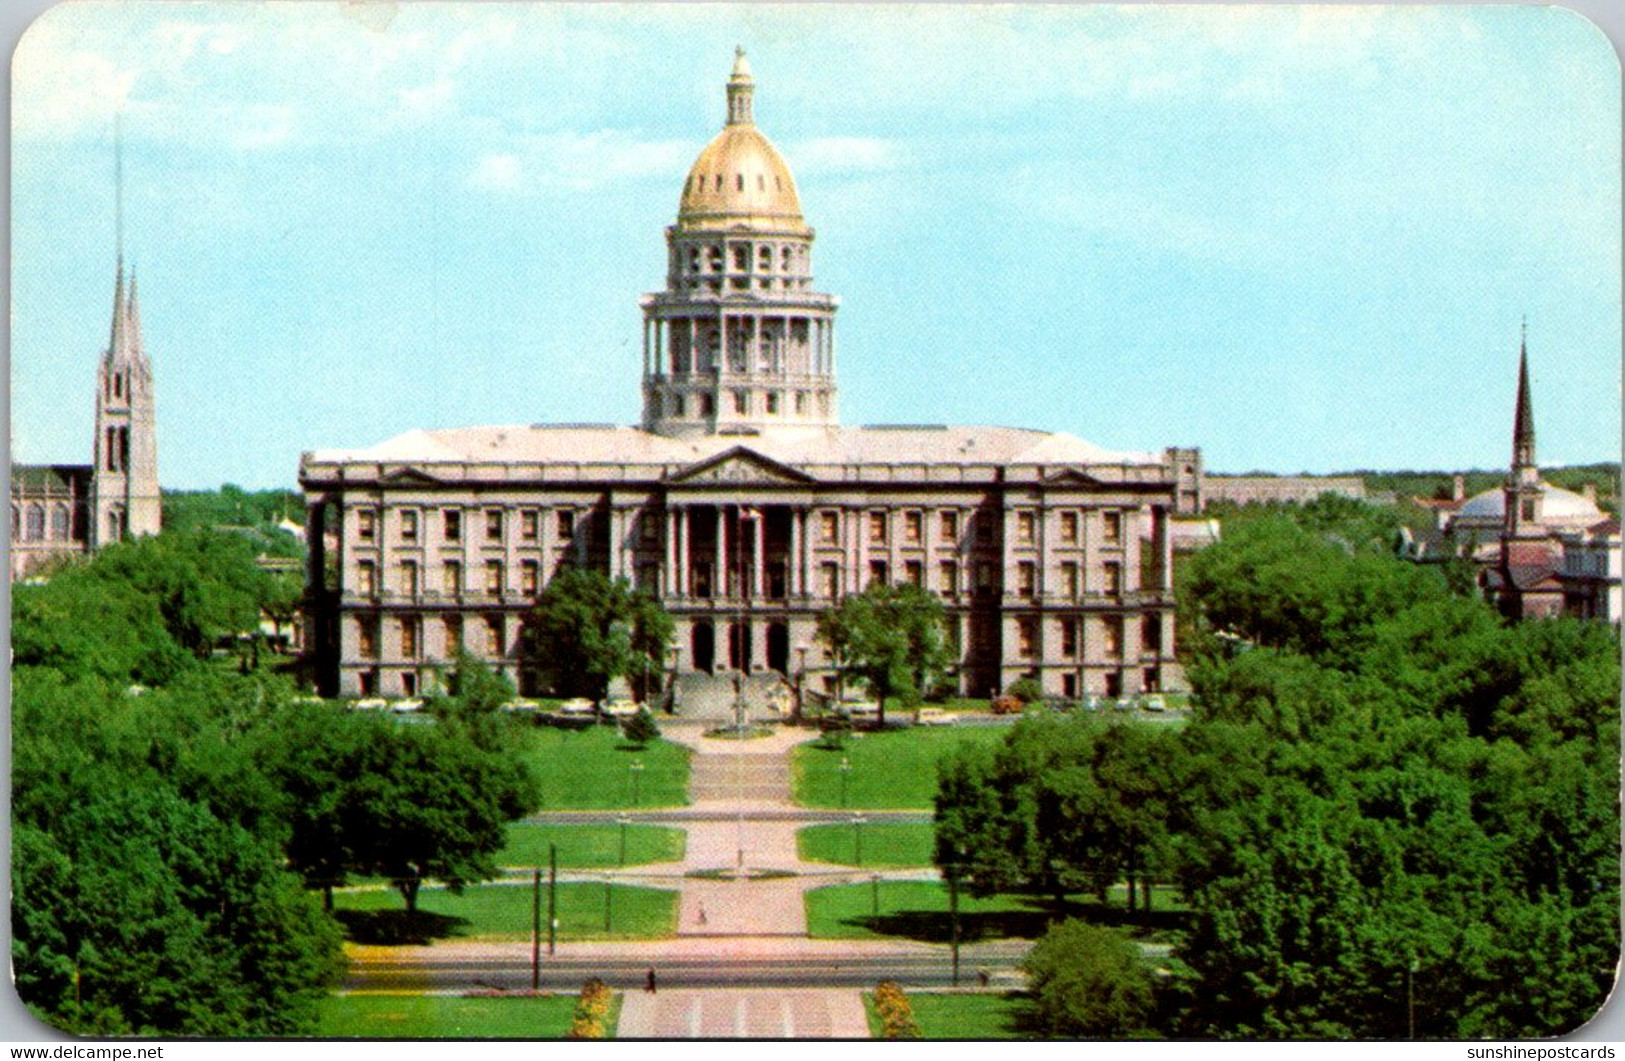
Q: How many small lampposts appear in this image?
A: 6